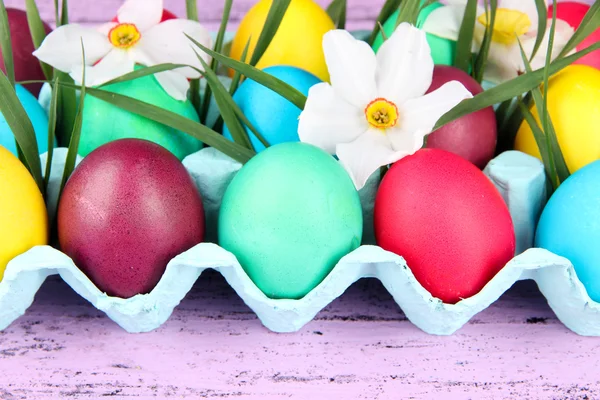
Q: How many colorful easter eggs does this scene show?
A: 15